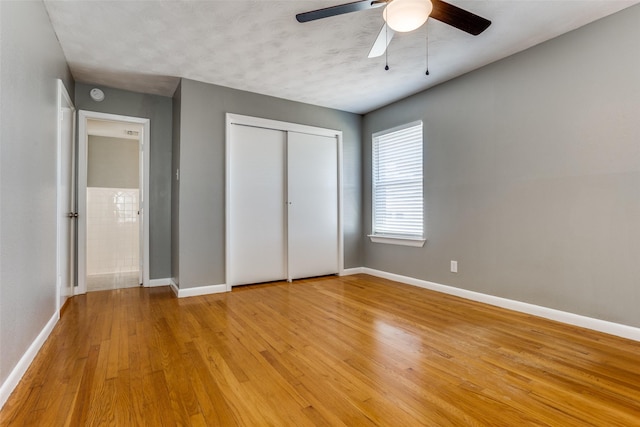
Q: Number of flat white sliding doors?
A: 2